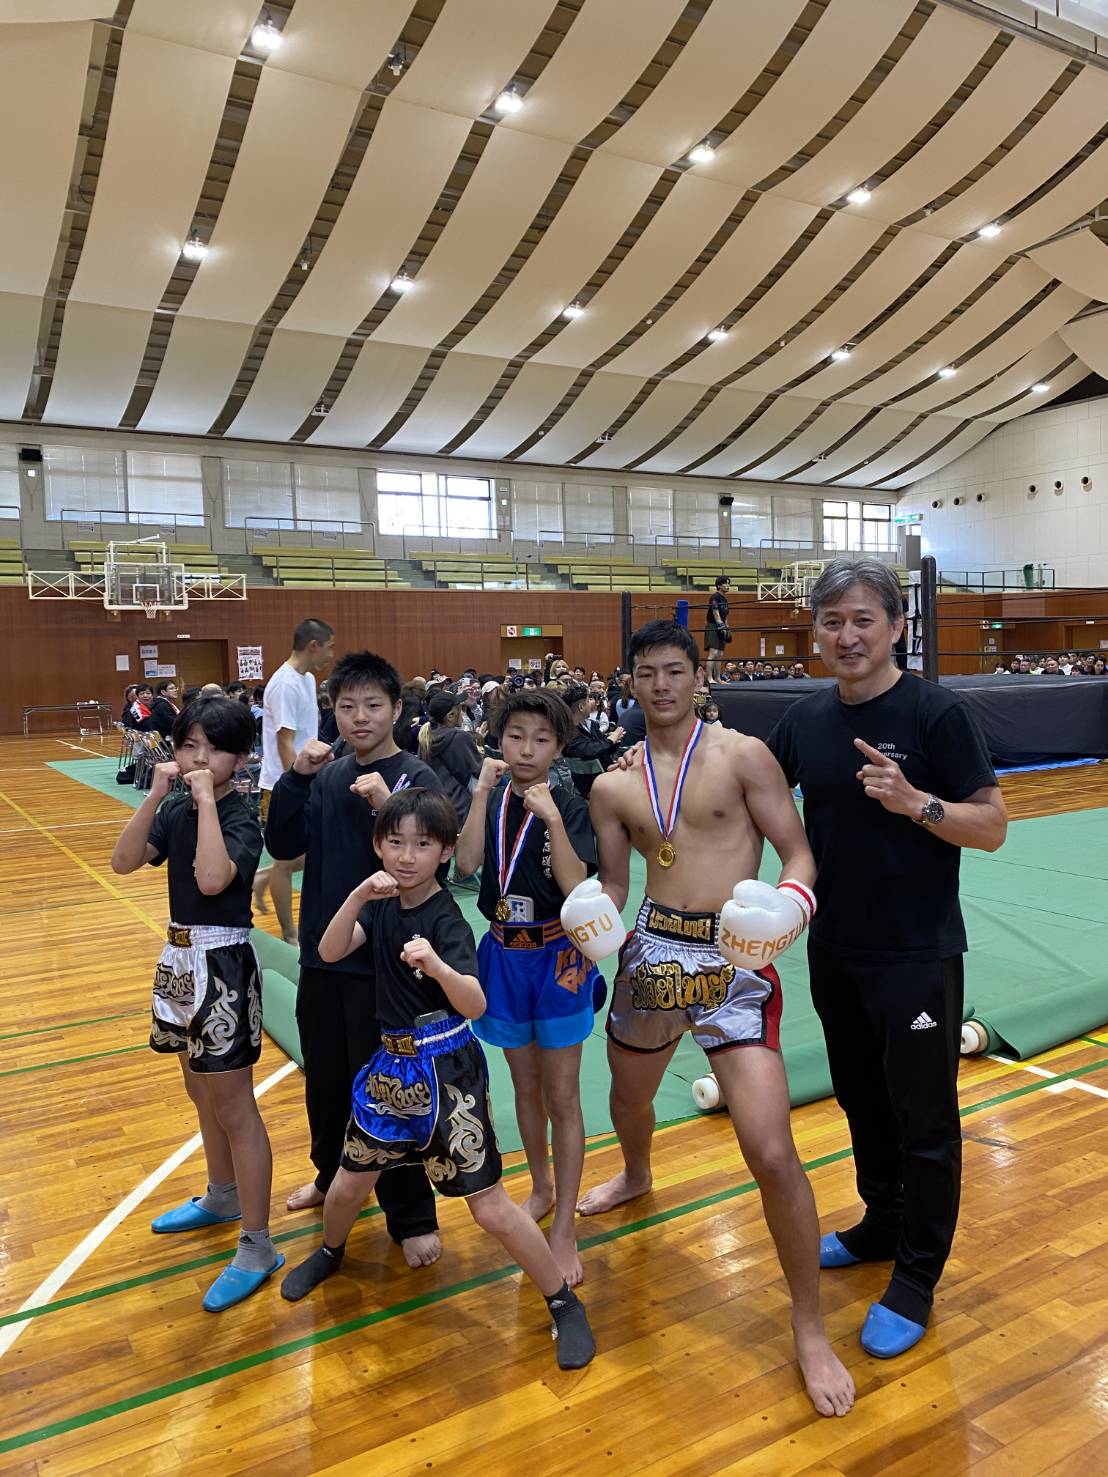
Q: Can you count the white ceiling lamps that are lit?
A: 12